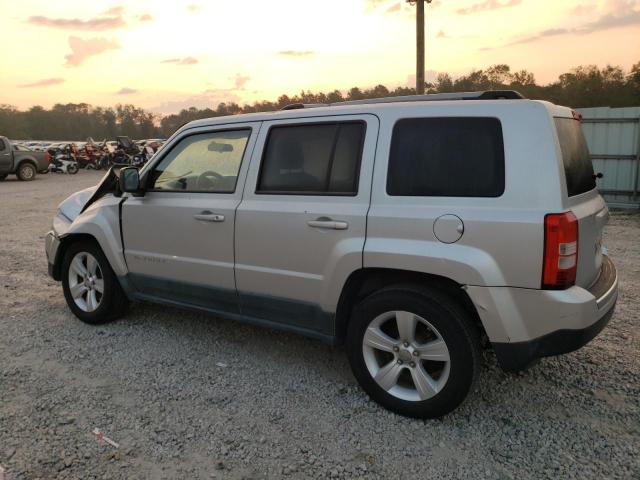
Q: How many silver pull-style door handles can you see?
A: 2